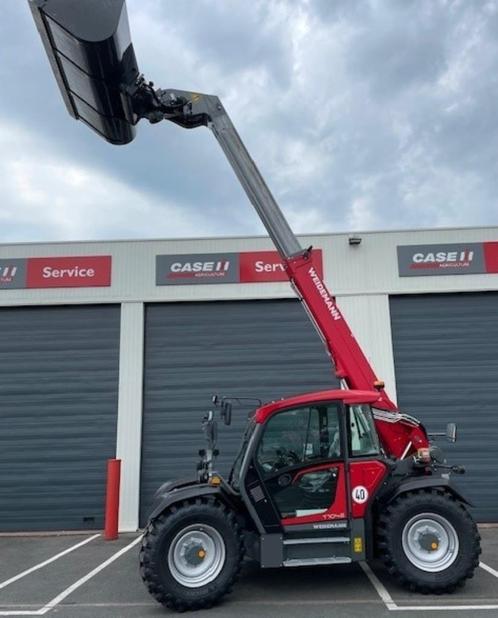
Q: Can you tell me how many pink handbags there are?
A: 0